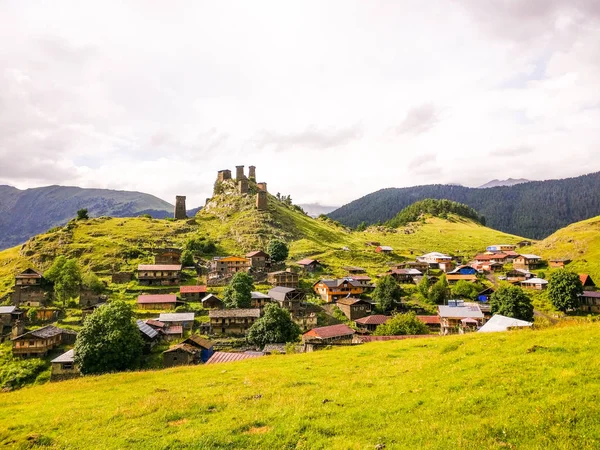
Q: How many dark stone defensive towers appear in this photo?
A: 7